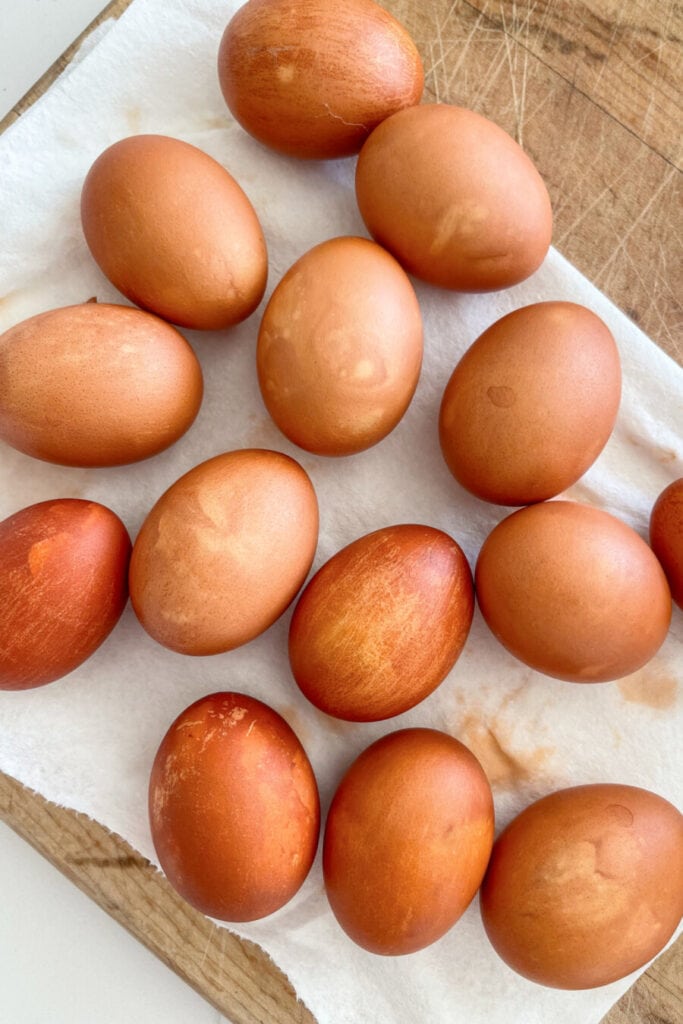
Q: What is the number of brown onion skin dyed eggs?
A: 14